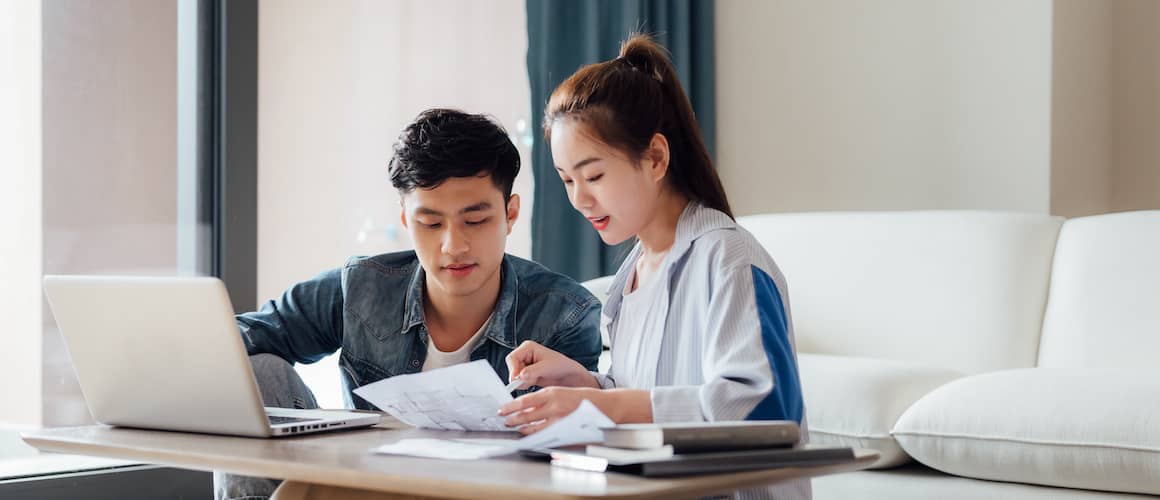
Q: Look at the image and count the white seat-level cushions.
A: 2